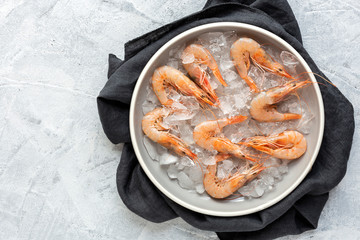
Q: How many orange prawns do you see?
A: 8